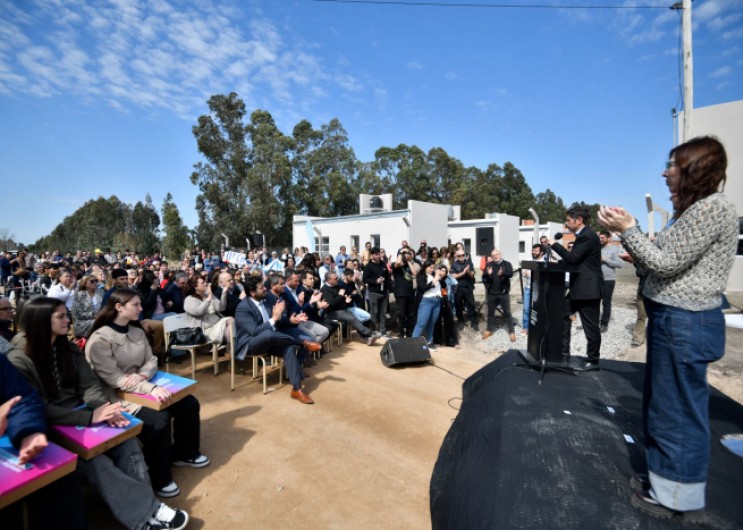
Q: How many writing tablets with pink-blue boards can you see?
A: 3